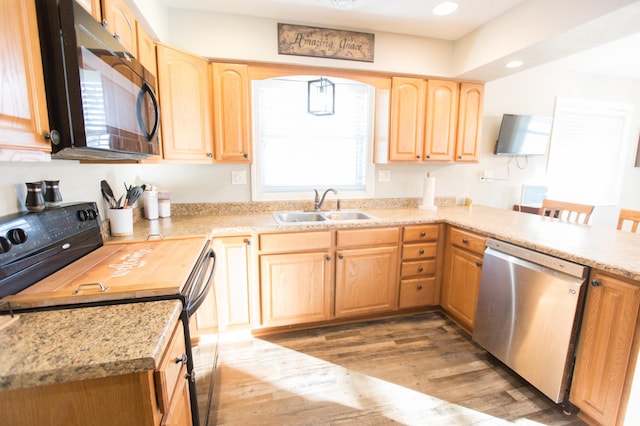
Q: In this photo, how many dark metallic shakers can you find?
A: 2